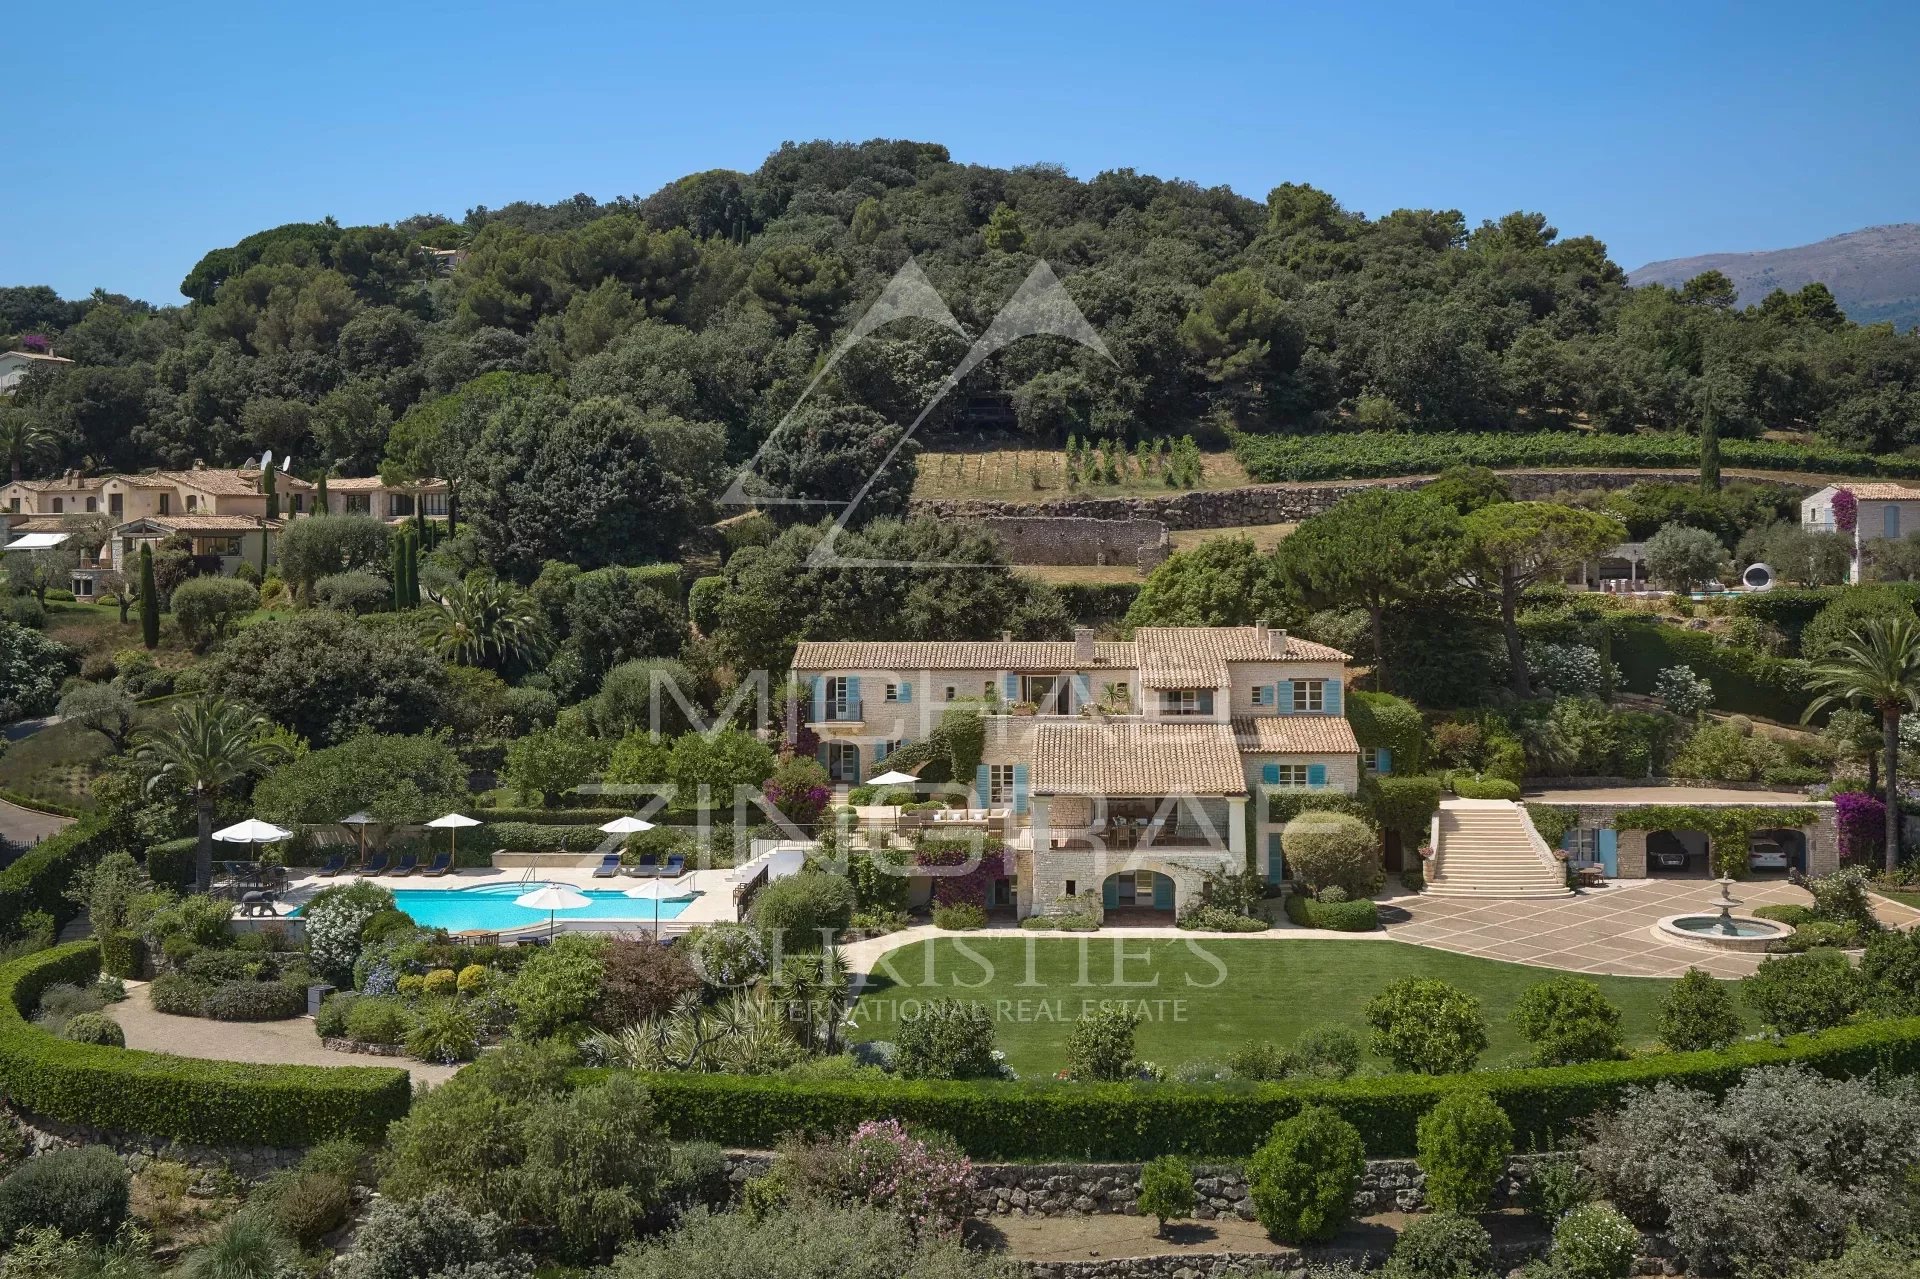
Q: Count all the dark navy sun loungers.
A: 7